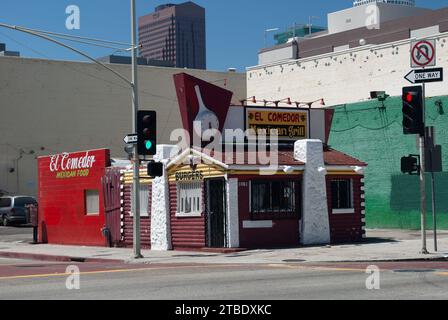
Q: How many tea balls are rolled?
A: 0